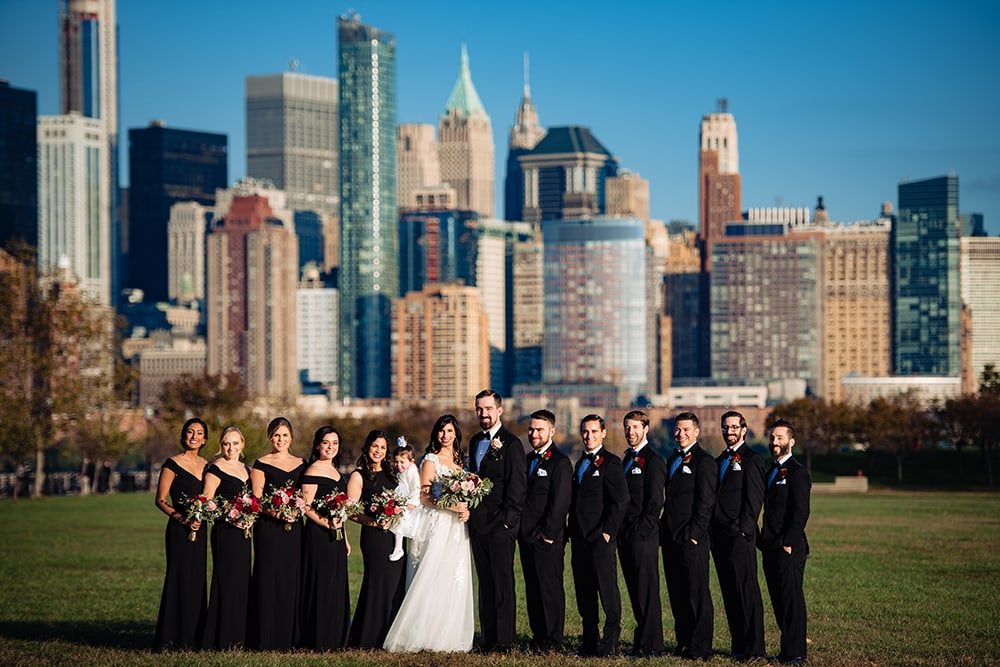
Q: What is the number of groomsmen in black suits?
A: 6